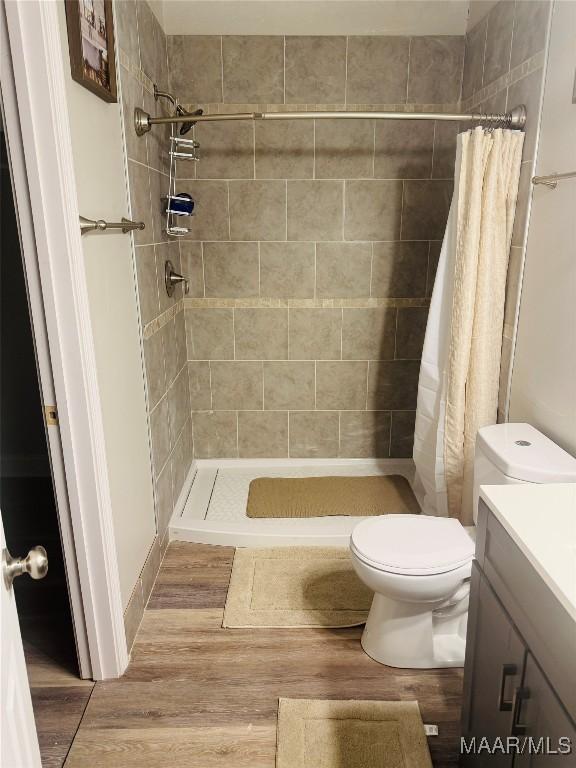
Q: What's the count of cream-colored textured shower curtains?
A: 1